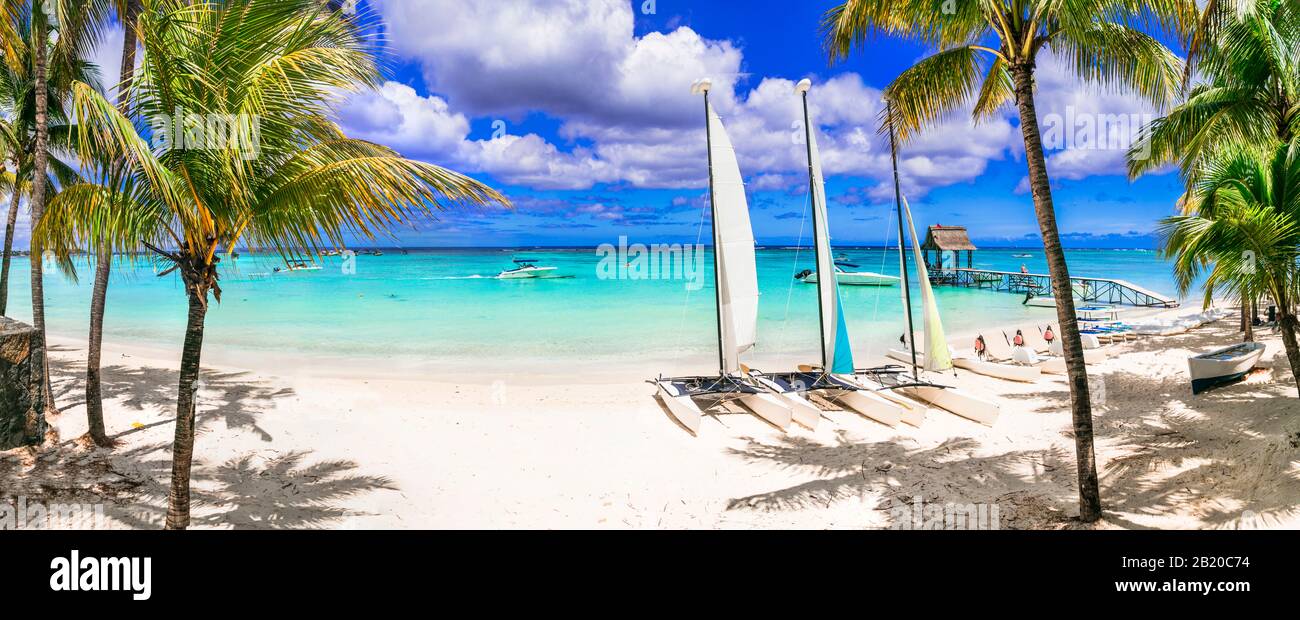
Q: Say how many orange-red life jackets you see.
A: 3